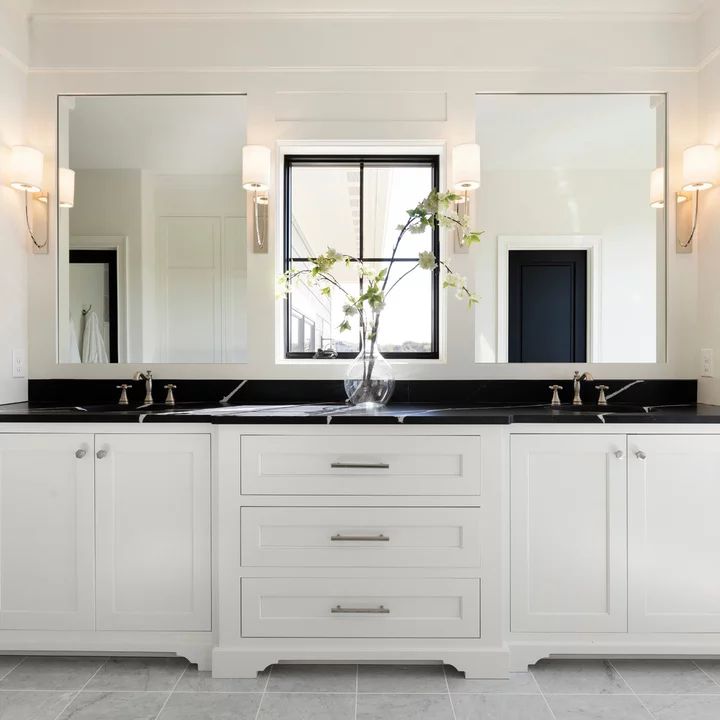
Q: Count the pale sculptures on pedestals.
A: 0